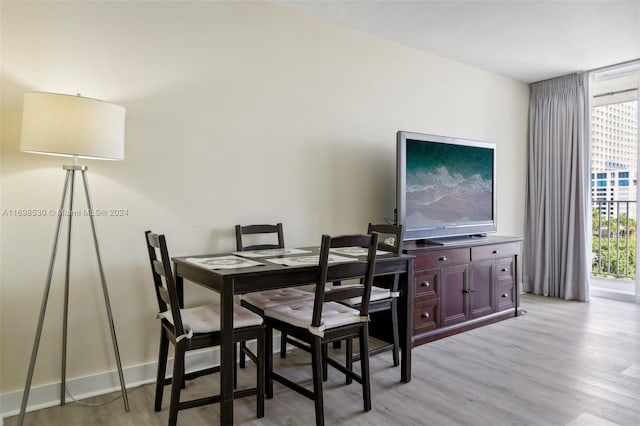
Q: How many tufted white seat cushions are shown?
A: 4